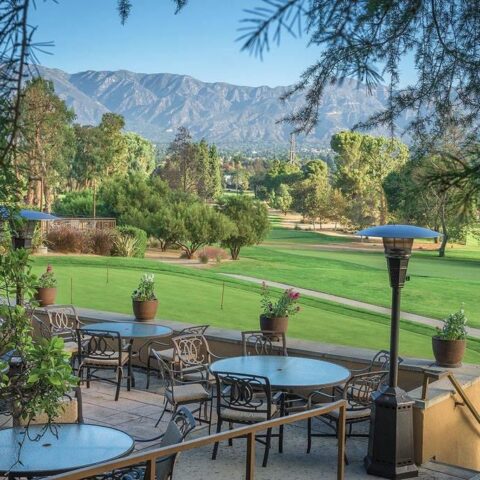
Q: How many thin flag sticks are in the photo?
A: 3